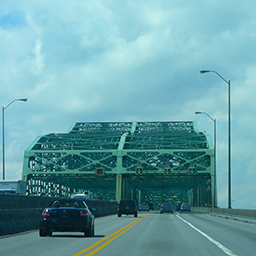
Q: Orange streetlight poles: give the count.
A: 0